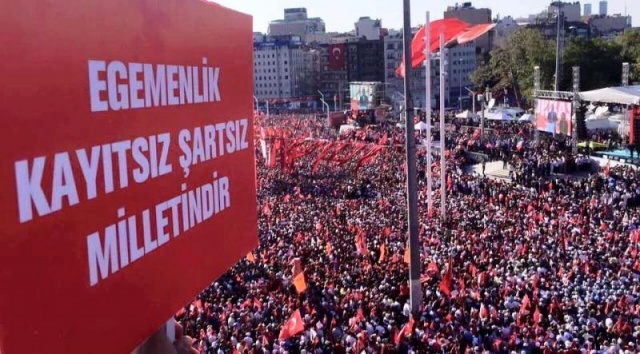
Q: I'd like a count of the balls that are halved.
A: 0